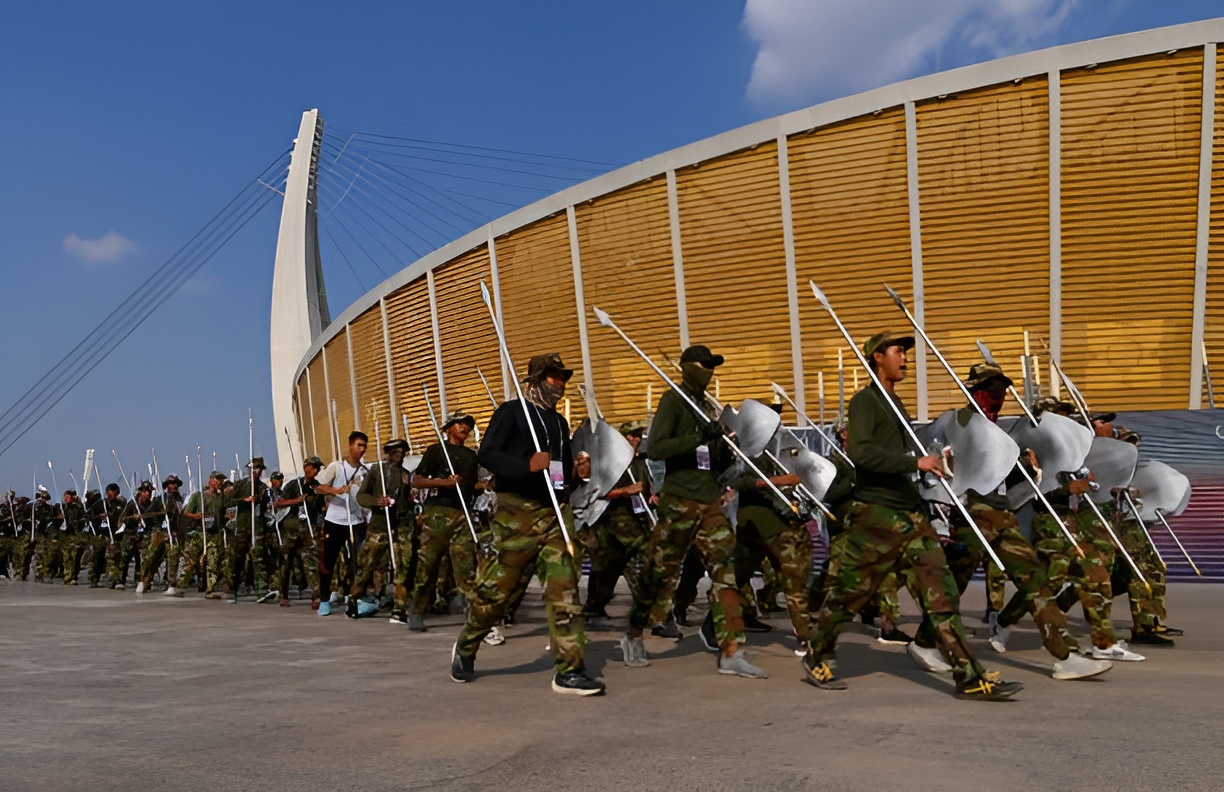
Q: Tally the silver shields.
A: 7